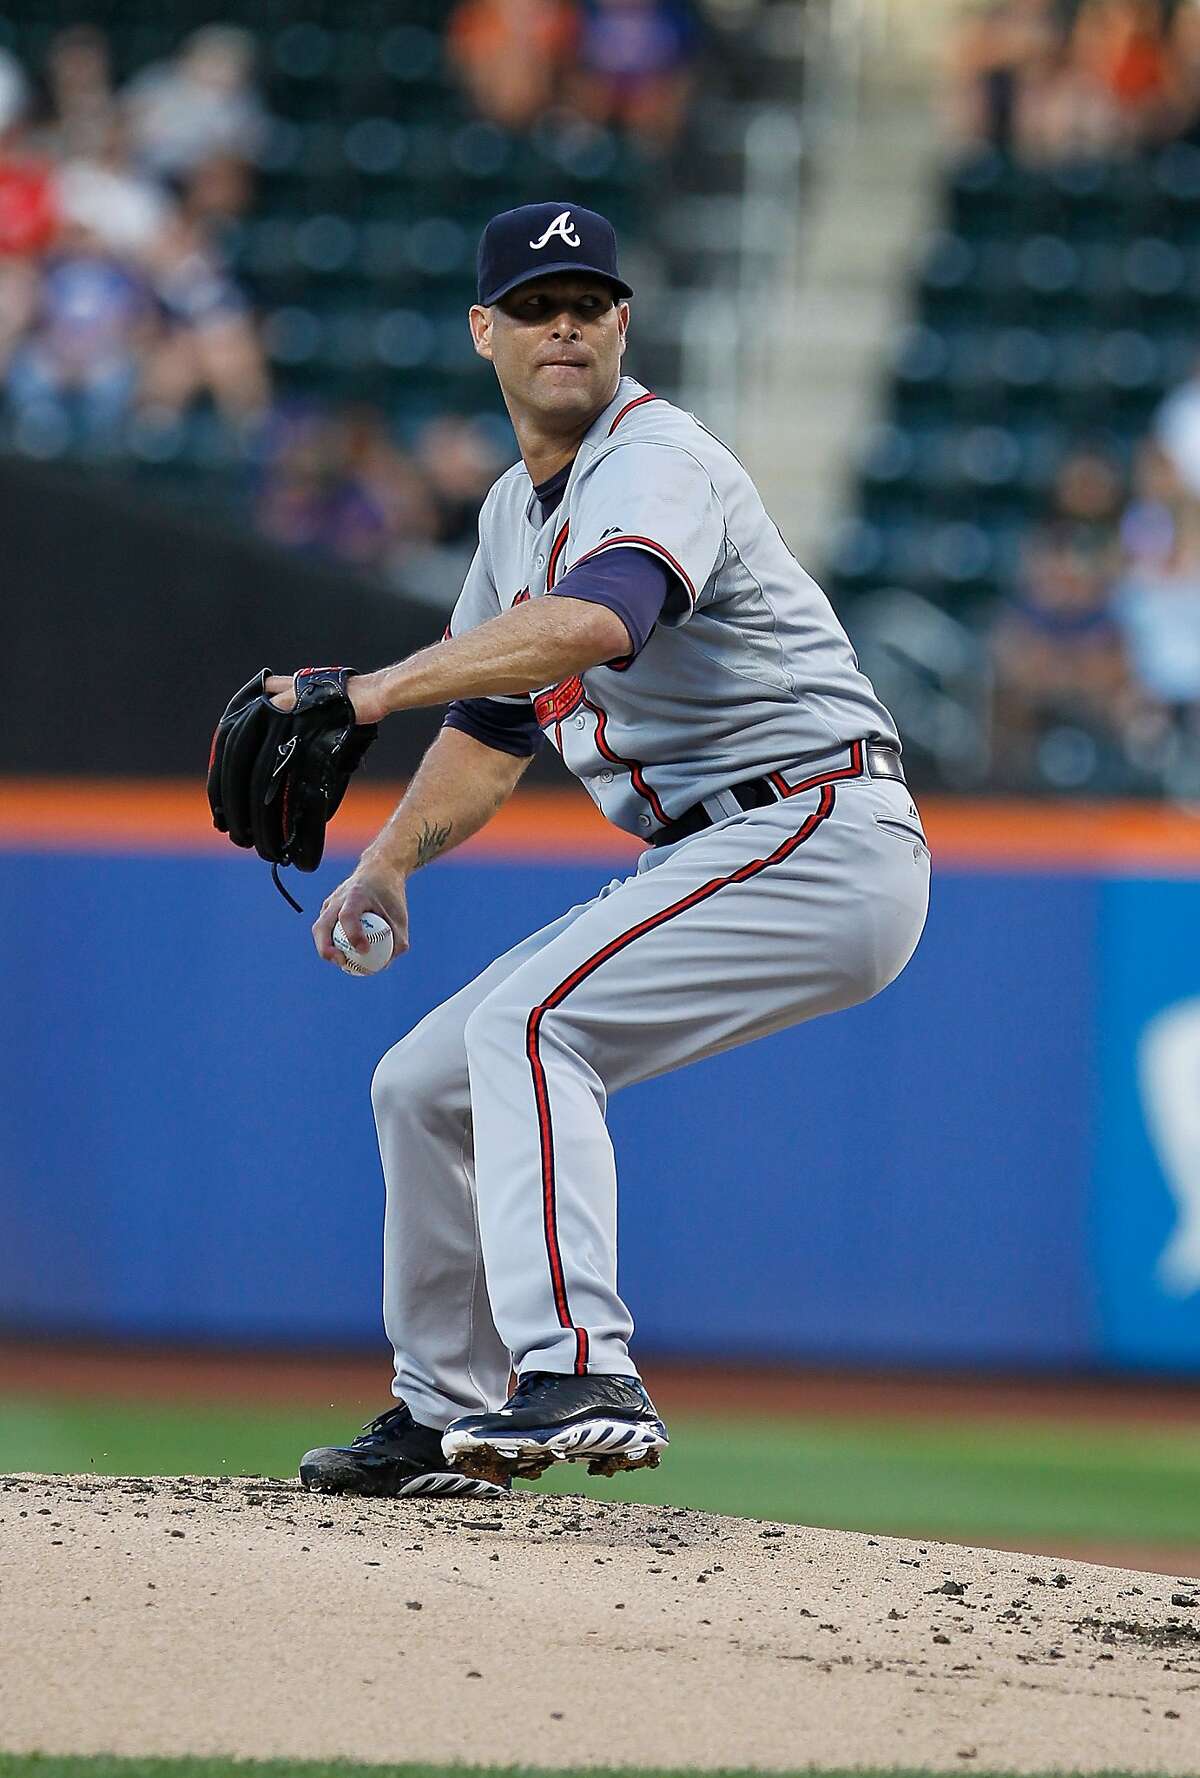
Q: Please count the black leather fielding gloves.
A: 1